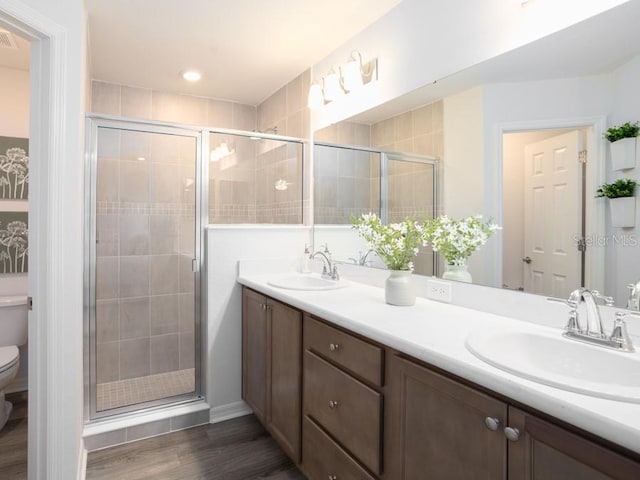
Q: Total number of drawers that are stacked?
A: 3